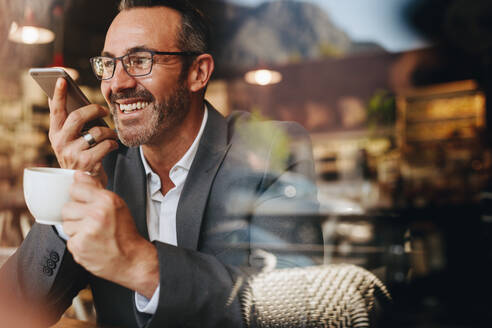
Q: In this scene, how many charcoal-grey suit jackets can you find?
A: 1